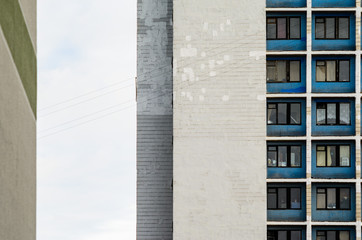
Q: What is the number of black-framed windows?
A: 12